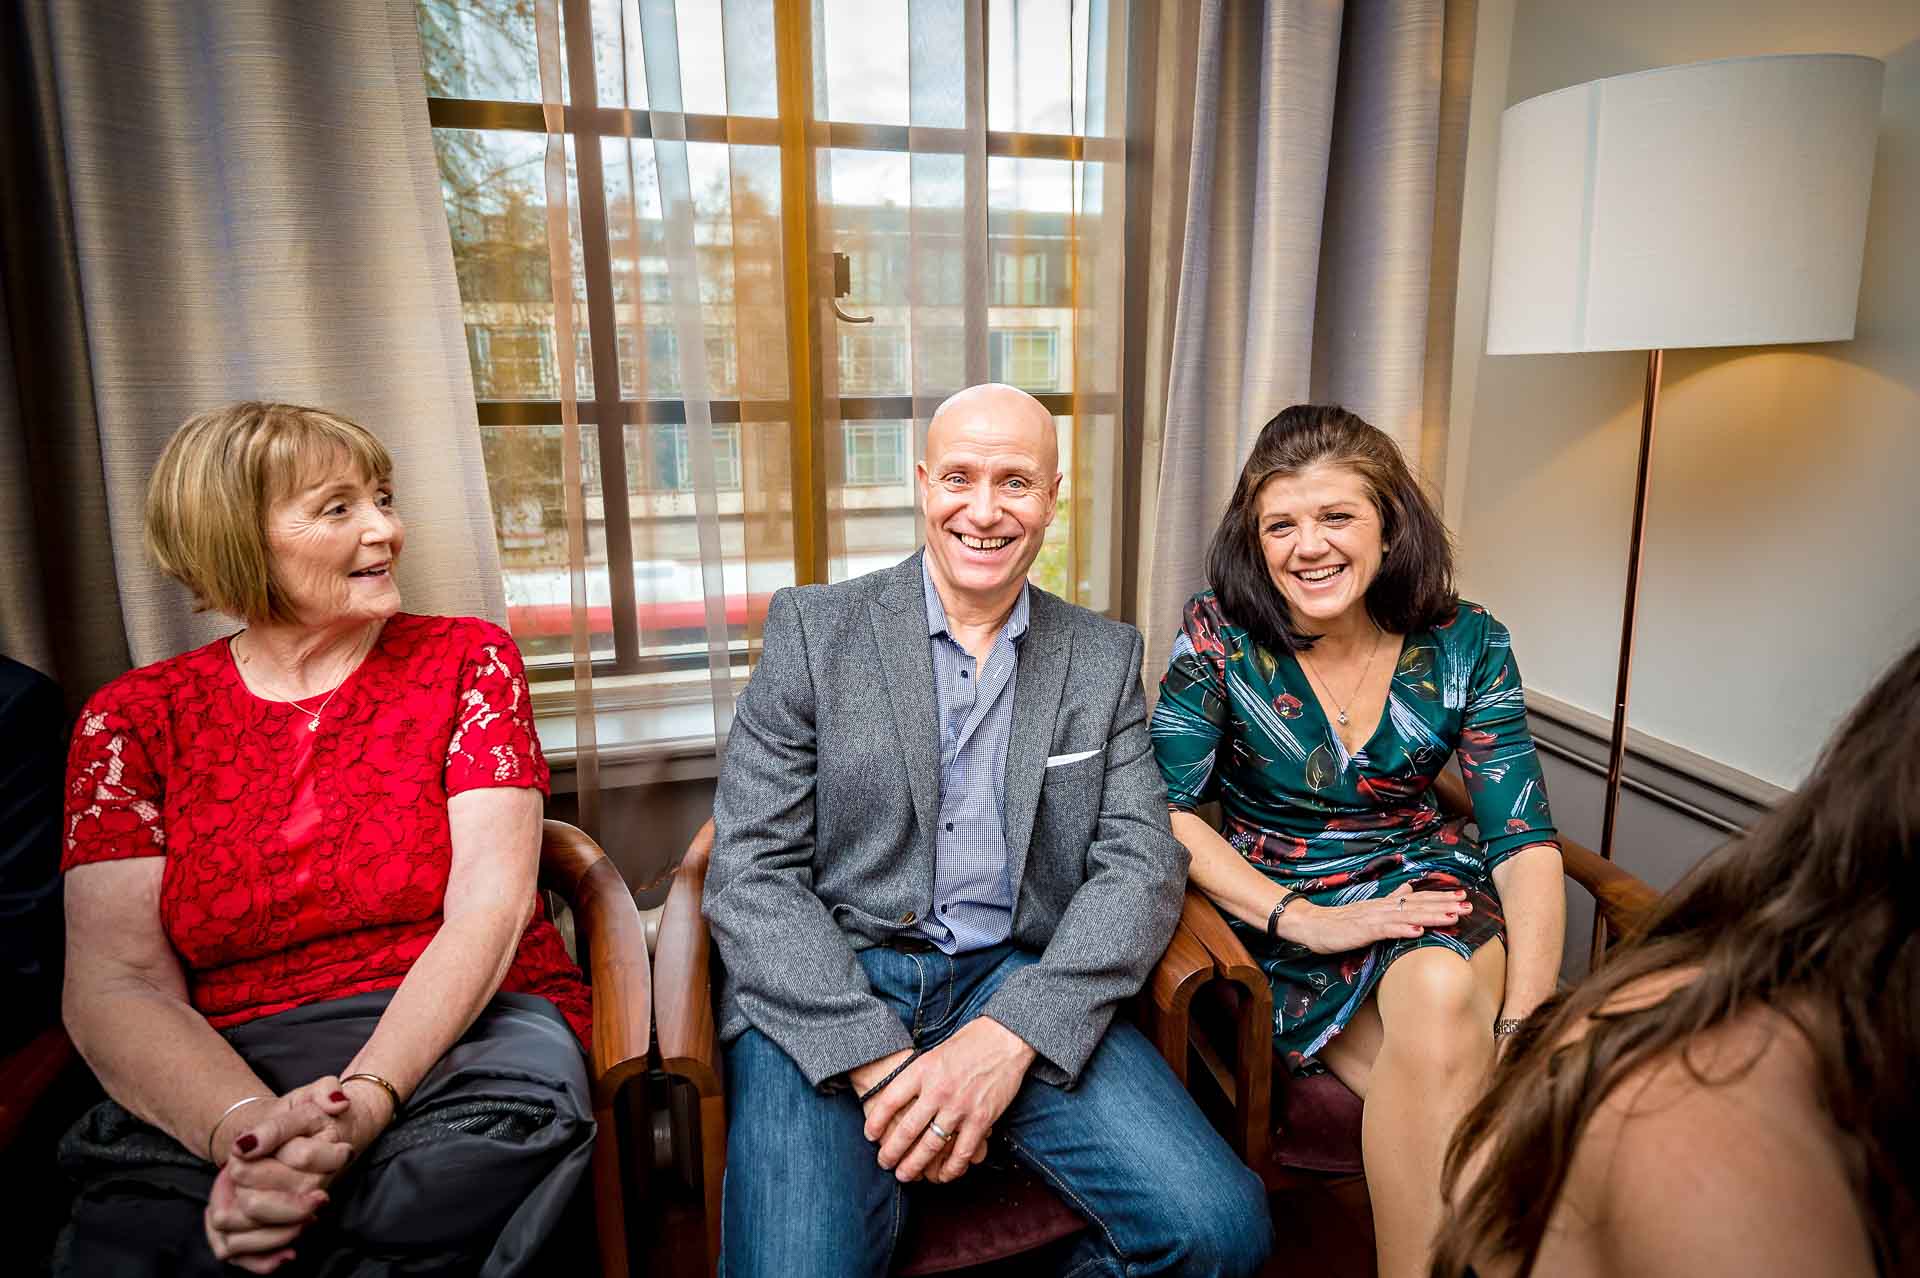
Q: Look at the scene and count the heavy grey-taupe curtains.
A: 2